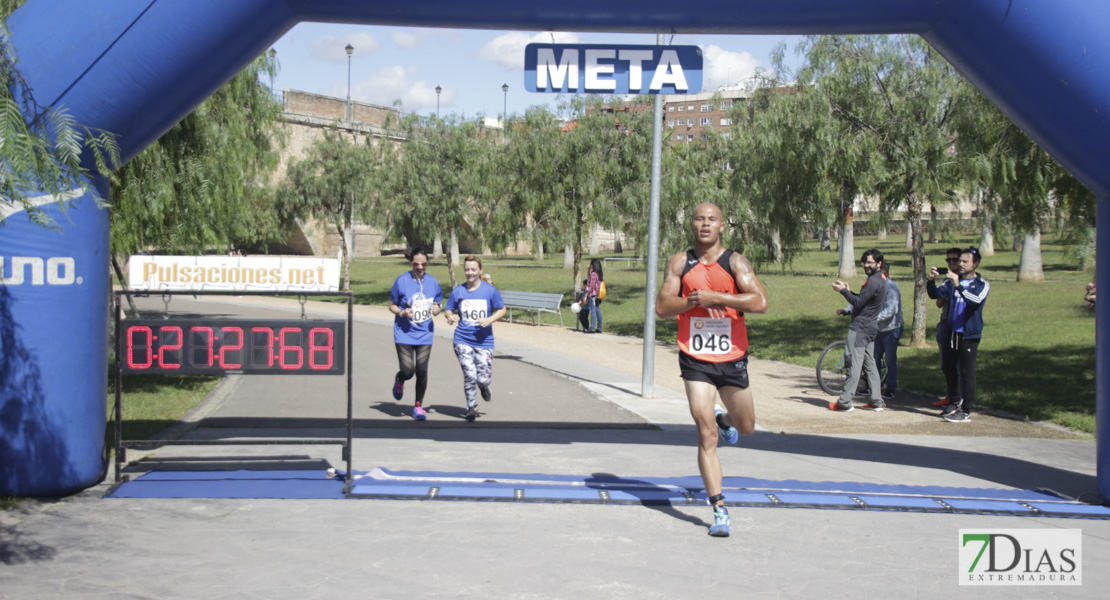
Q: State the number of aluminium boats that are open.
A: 0